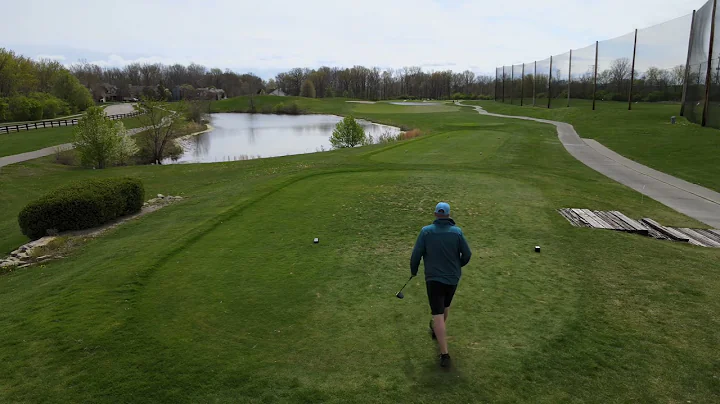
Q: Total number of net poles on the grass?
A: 11